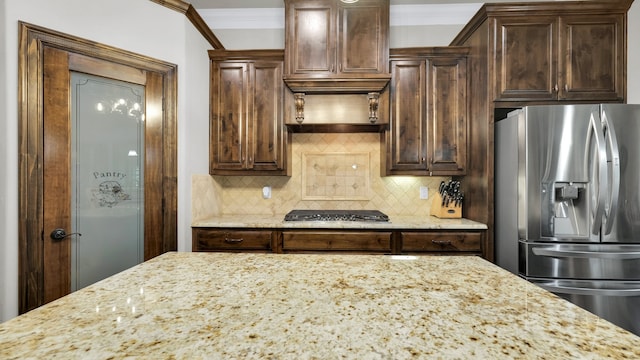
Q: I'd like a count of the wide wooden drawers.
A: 3